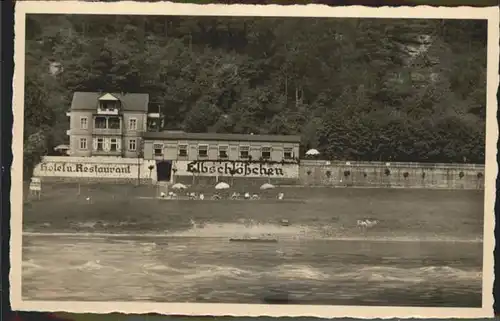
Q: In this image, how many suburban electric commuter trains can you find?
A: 0